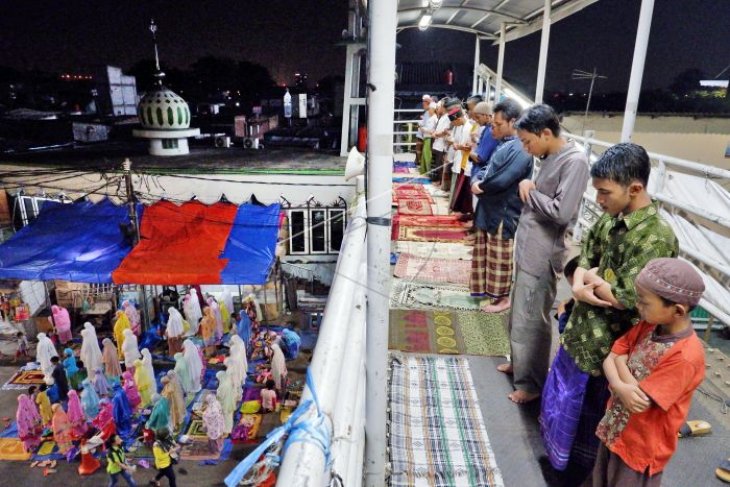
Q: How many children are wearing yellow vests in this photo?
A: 2